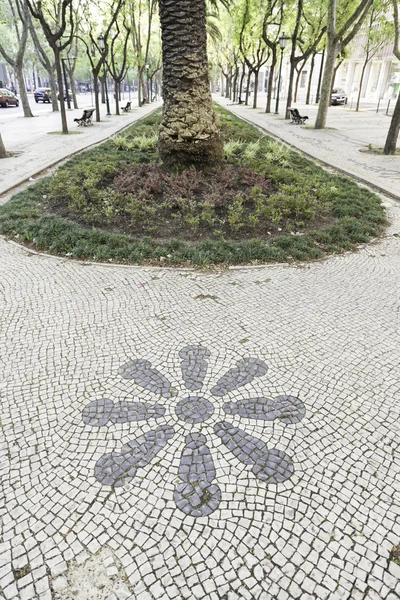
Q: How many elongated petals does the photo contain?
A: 8